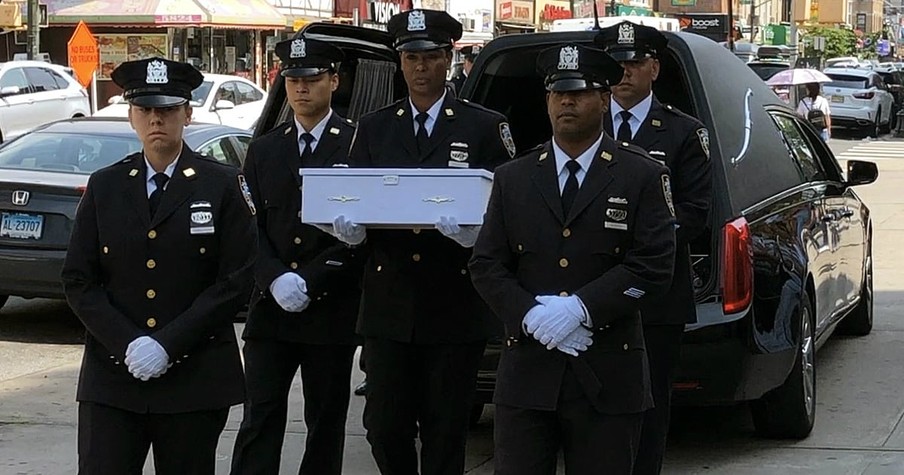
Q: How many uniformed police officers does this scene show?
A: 5